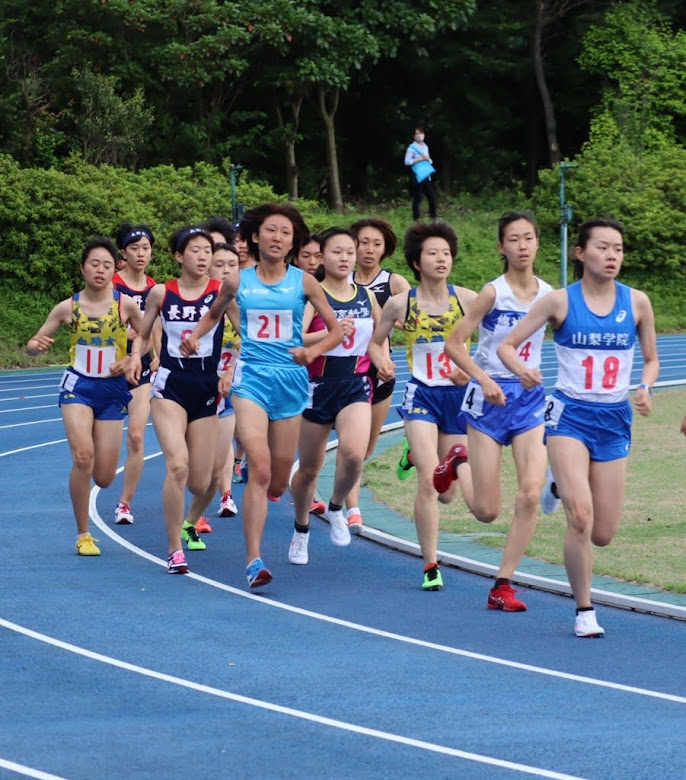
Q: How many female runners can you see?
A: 13